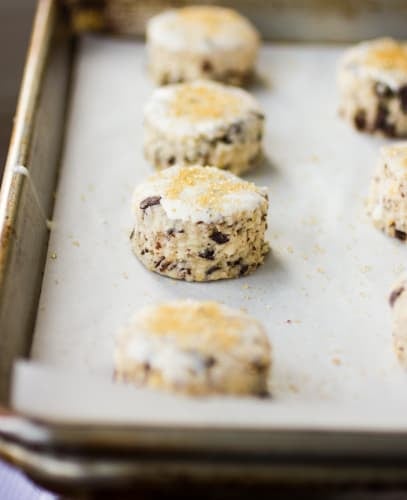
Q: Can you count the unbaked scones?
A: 7